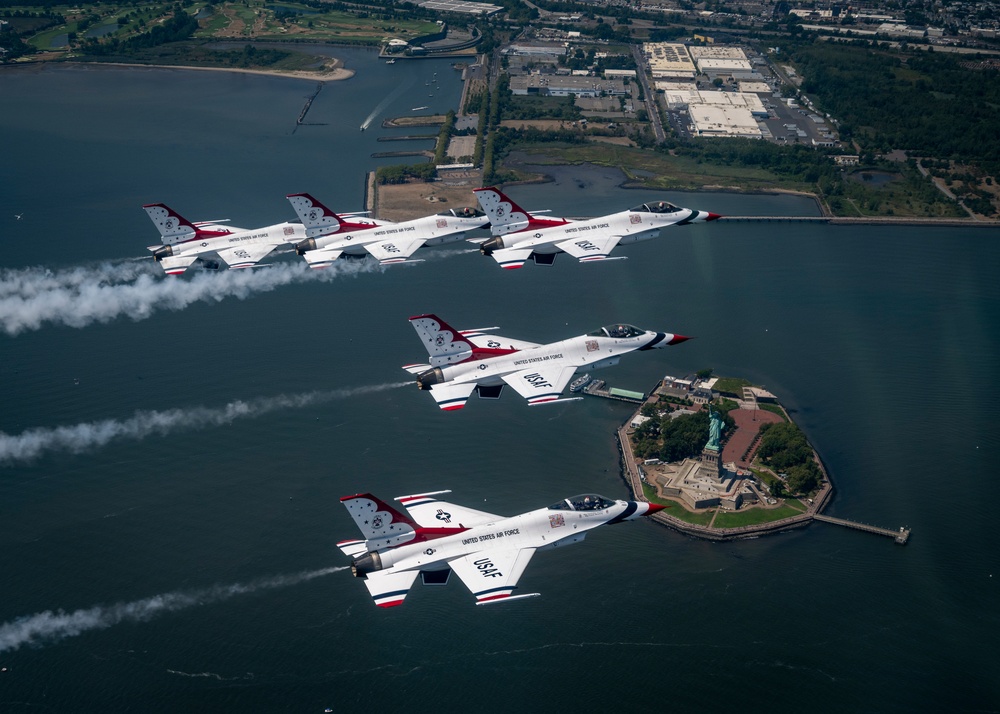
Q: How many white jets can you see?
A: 5